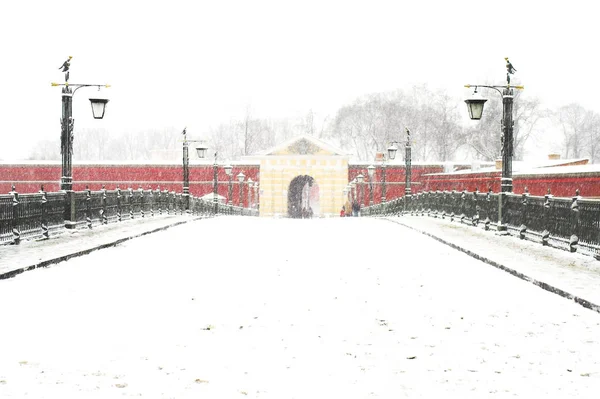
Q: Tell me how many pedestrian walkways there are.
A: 2